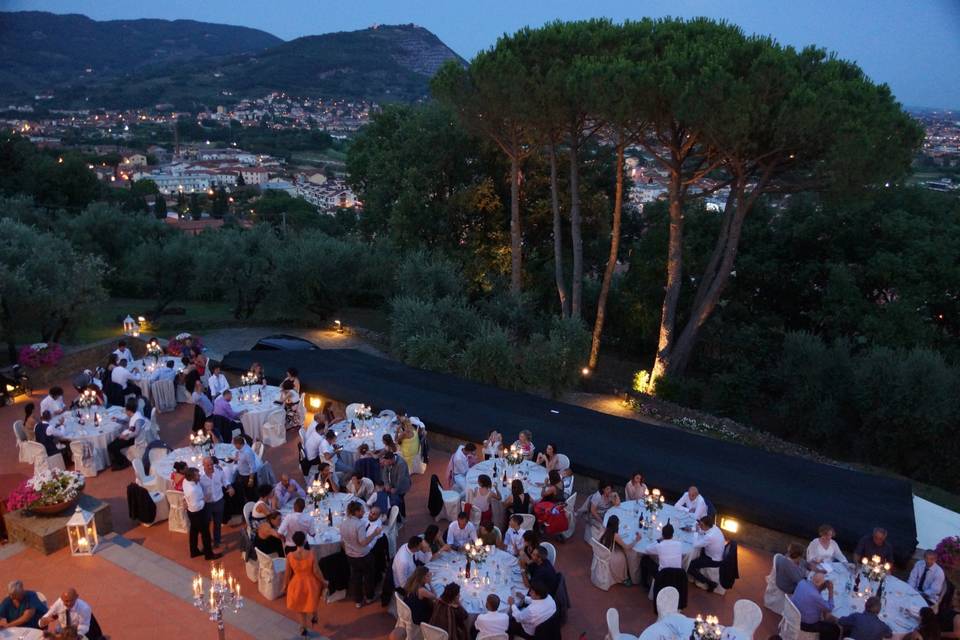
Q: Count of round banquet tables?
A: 12